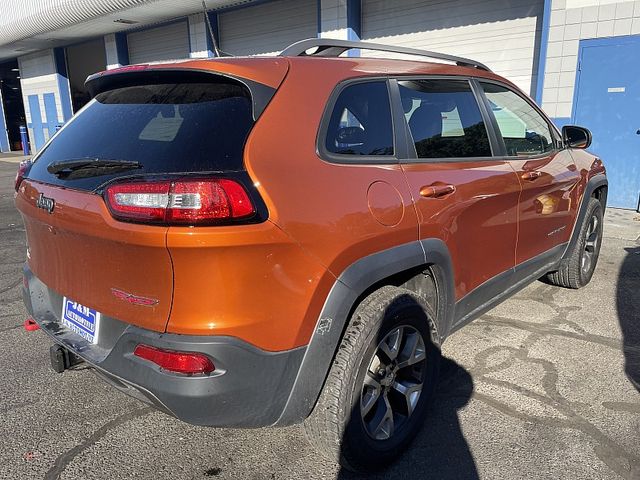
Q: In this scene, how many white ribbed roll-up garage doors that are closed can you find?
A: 3